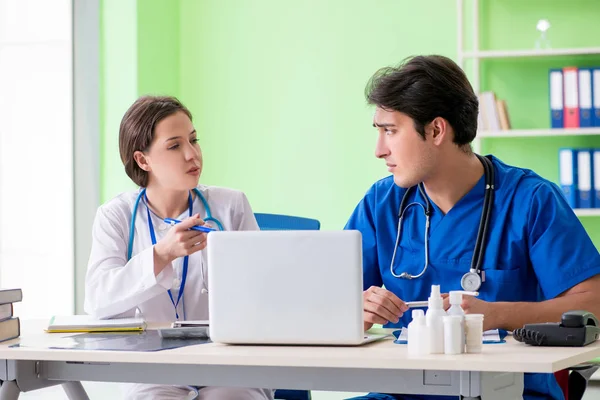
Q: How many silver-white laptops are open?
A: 1